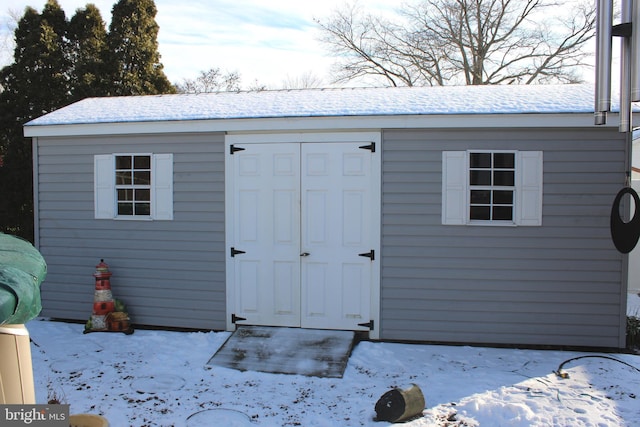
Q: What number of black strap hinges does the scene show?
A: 6